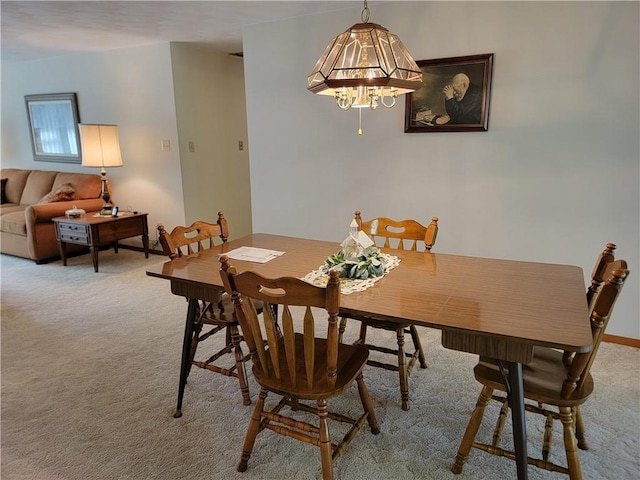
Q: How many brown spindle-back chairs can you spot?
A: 4